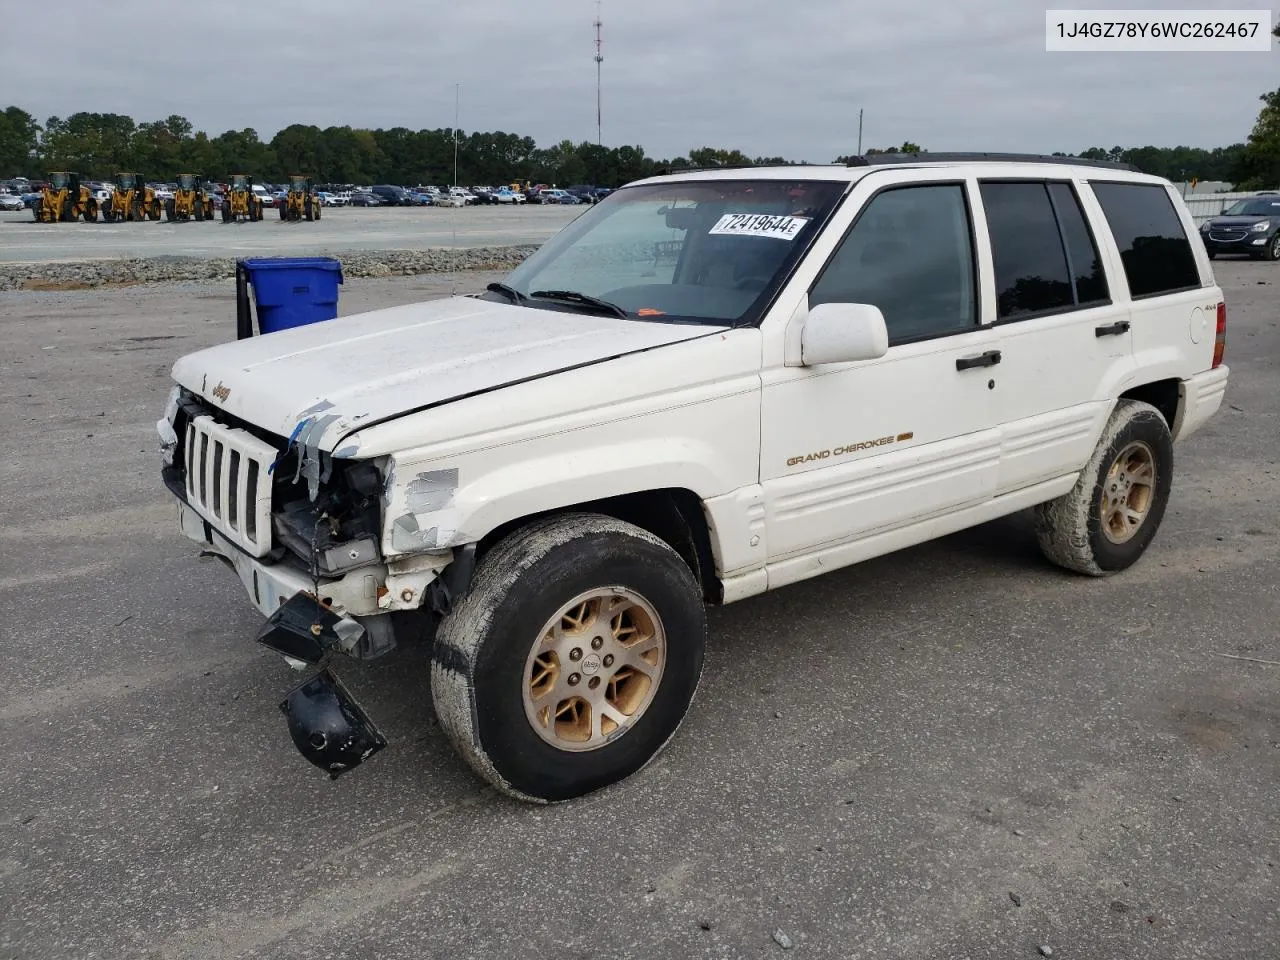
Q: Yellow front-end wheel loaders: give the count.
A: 5